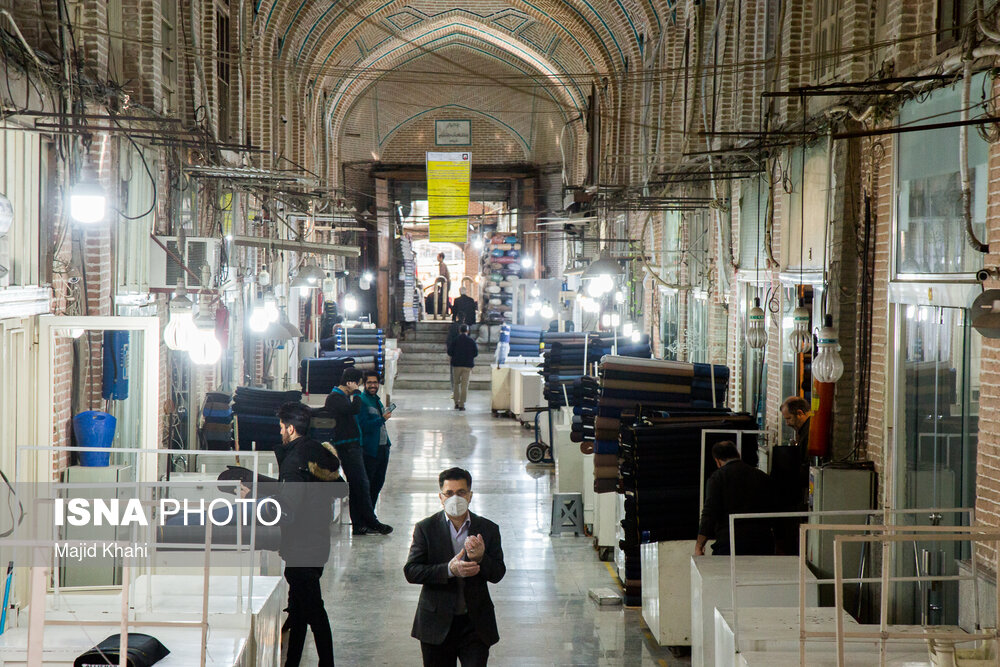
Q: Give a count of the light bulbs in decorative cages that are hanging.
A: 3